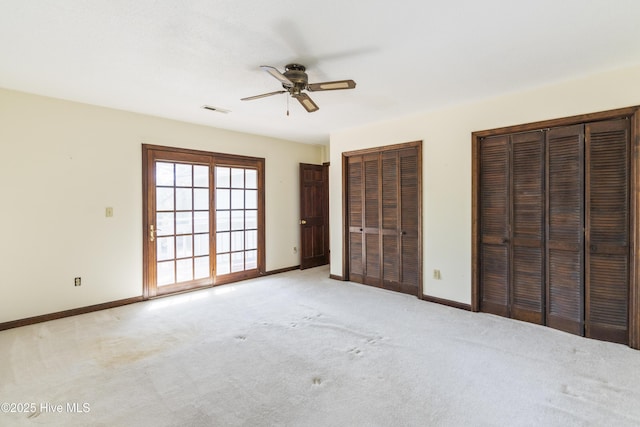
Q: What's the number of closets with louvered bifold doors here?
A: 2